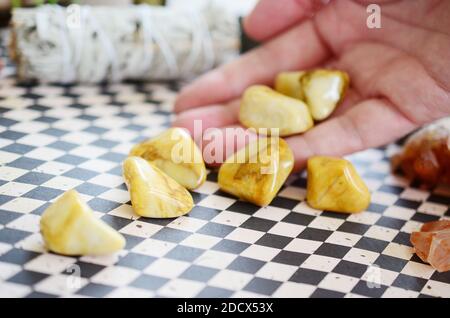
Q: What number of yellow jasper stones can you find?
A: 8